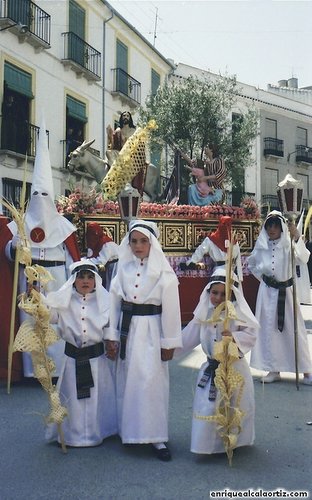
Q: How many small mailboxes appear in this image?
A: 0